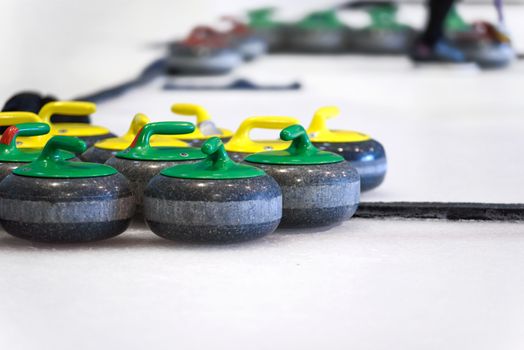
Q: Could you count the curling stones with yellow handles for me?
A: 6